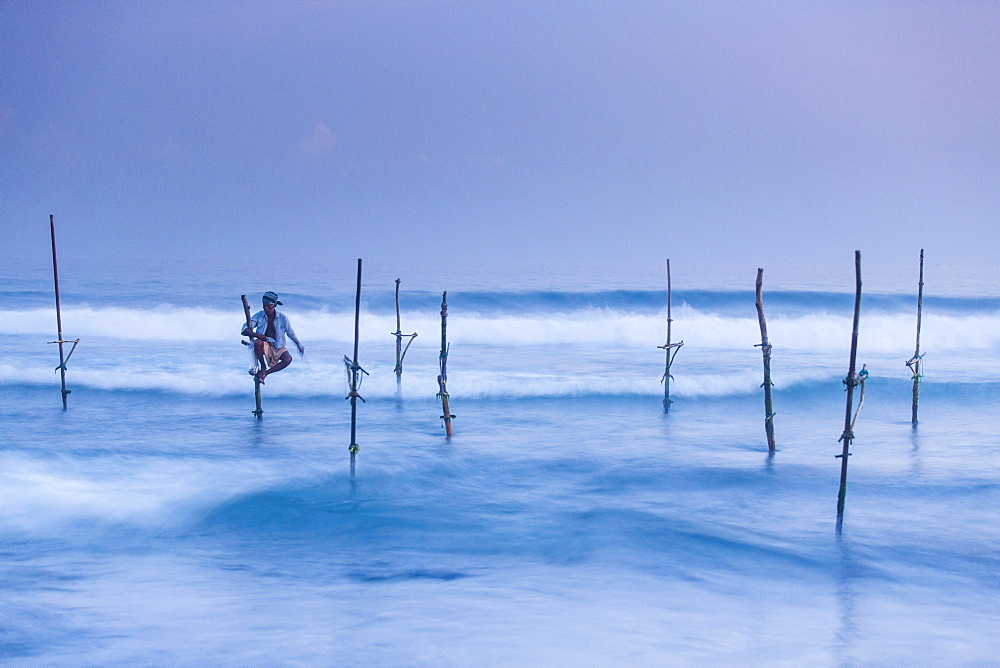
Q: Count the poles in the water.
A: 9